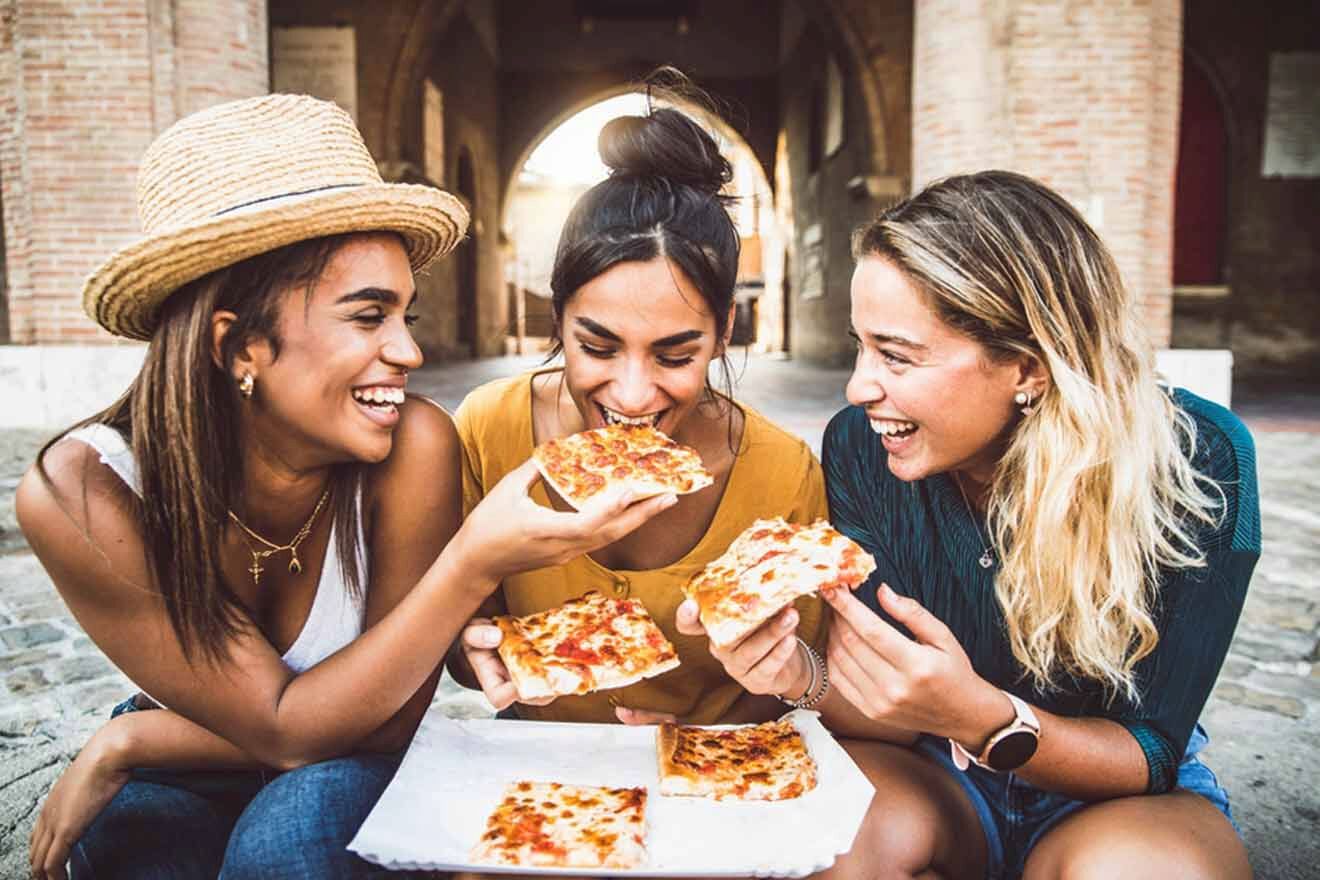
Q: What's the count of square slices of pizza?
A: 5